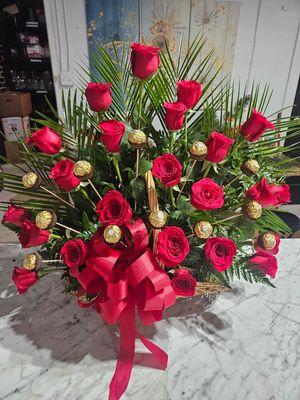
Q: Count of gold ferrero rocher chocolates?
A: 12